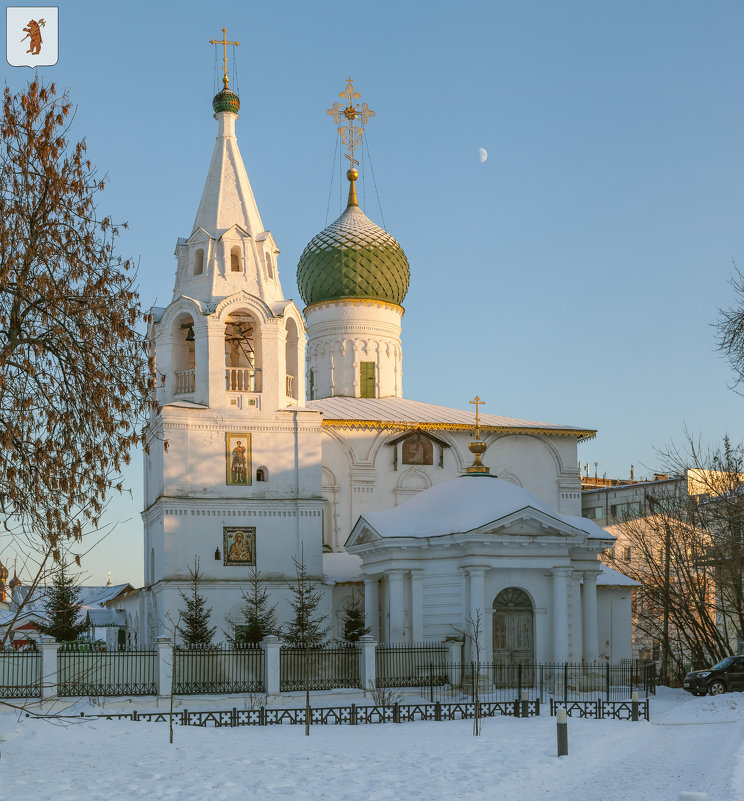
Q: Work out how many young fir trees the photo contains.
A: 5